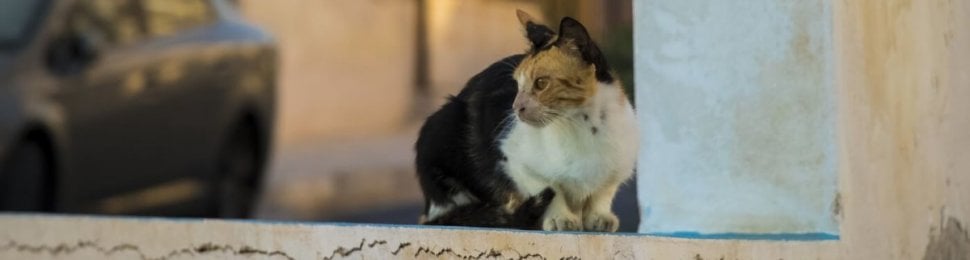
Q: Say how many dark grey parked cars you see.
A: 1